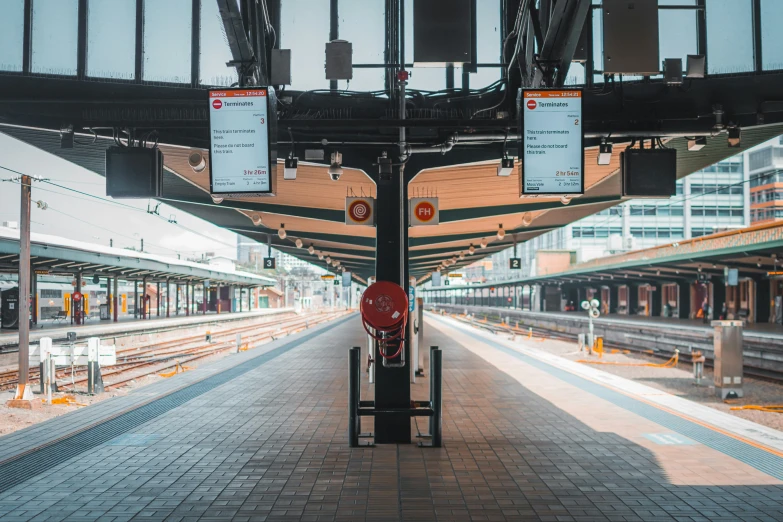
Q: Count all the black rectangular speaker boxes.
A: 2